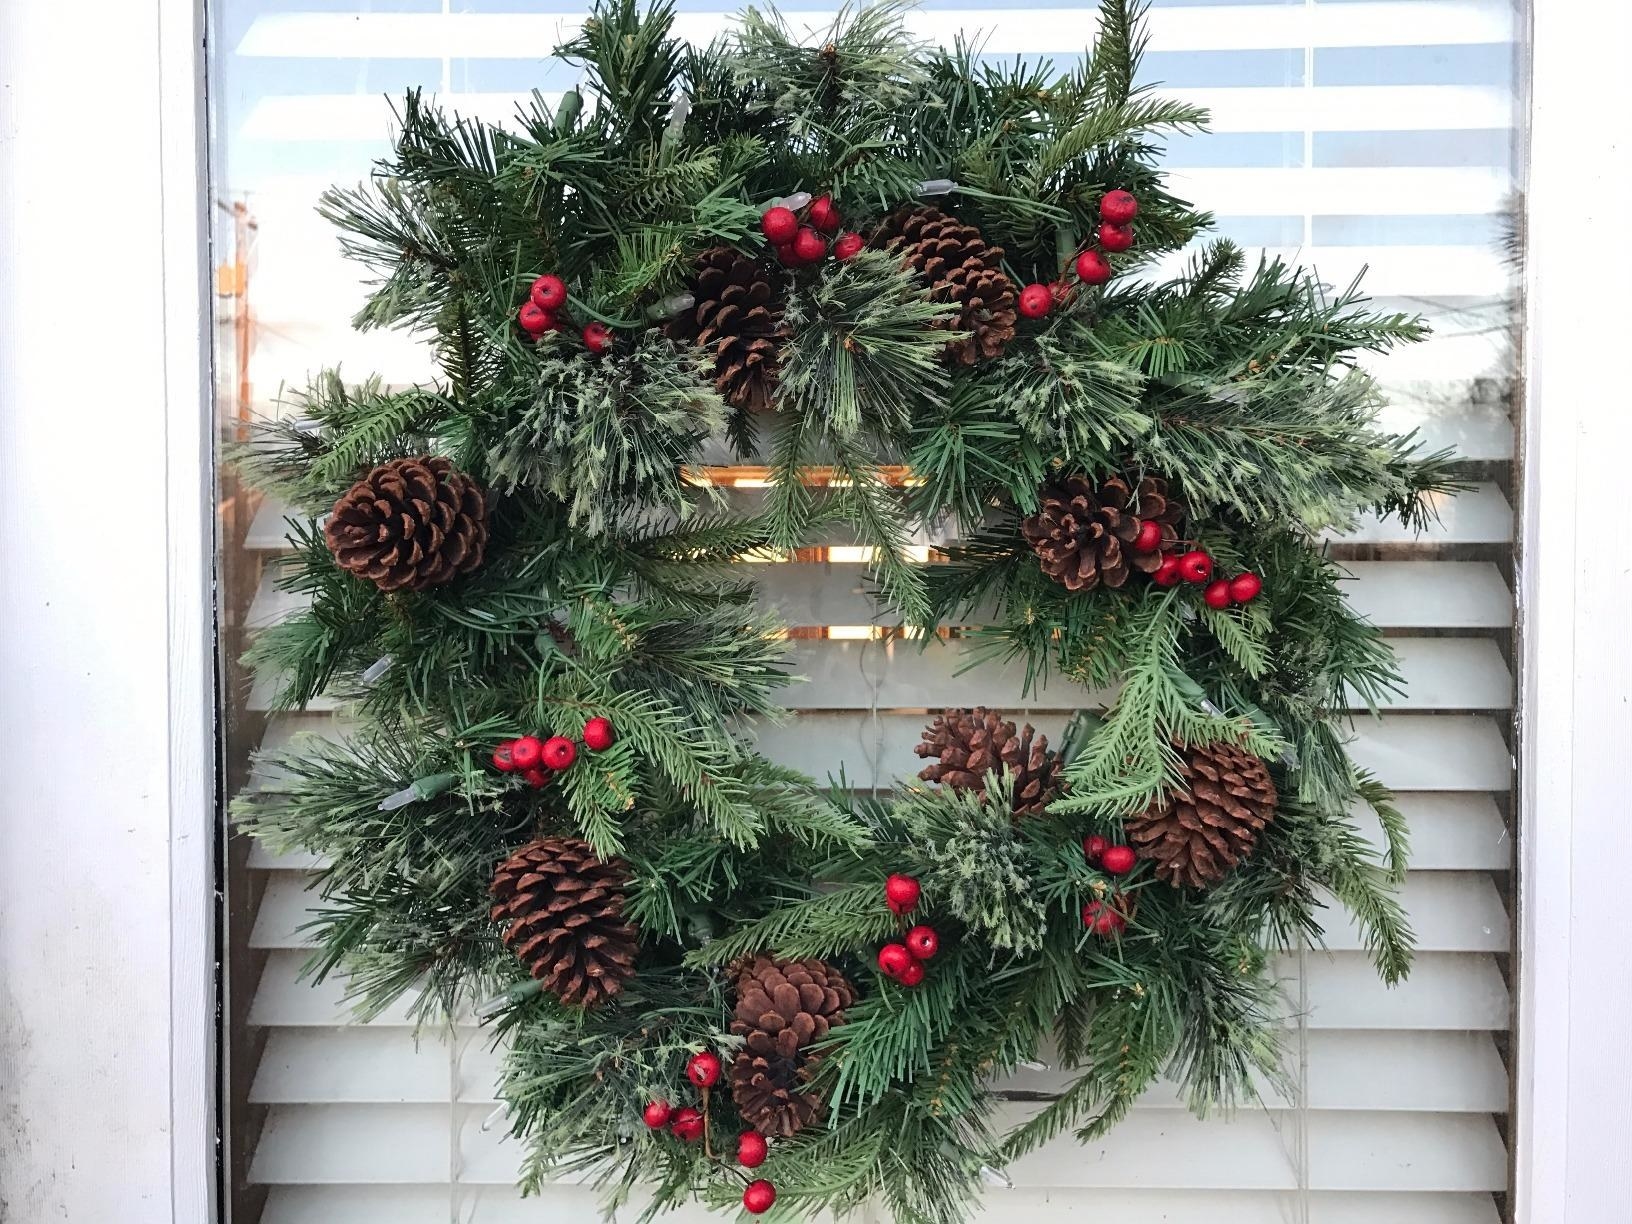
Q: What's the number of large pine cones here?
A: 8